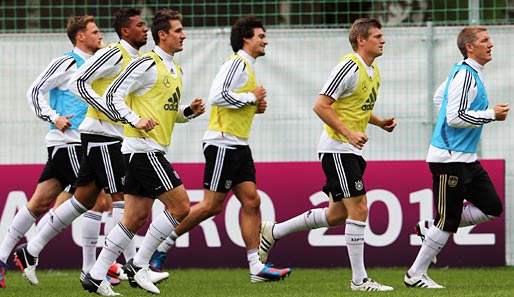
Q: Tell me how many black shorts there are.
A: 6